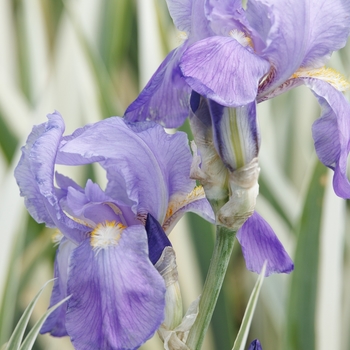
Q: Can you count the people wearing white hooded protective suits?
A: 0